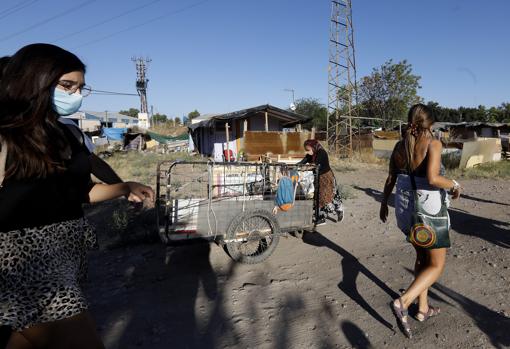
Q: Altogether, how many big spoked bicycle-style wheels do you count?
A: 1